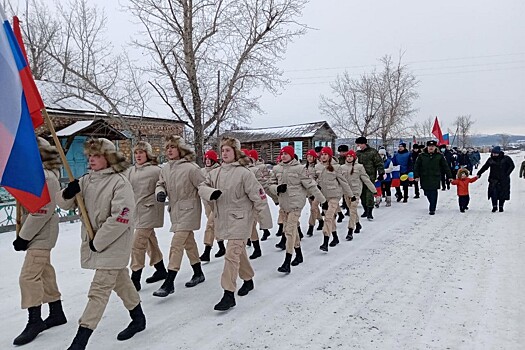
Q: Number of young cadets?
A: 13